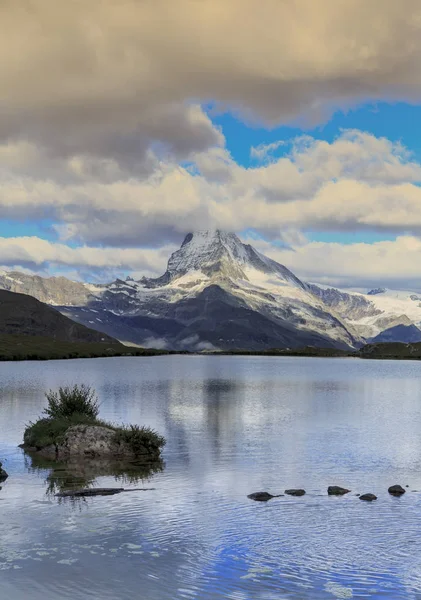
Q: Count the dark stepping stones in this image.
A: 5